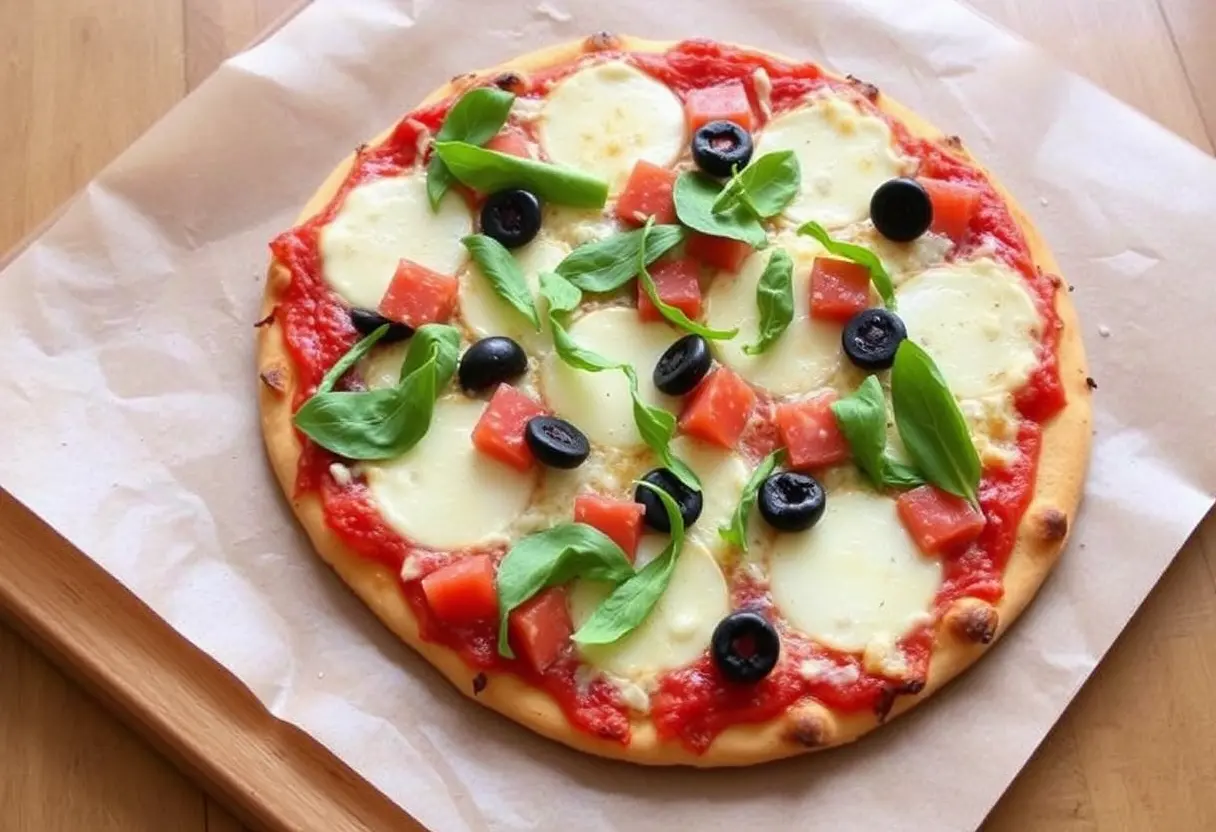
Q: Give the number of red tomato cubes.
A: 15